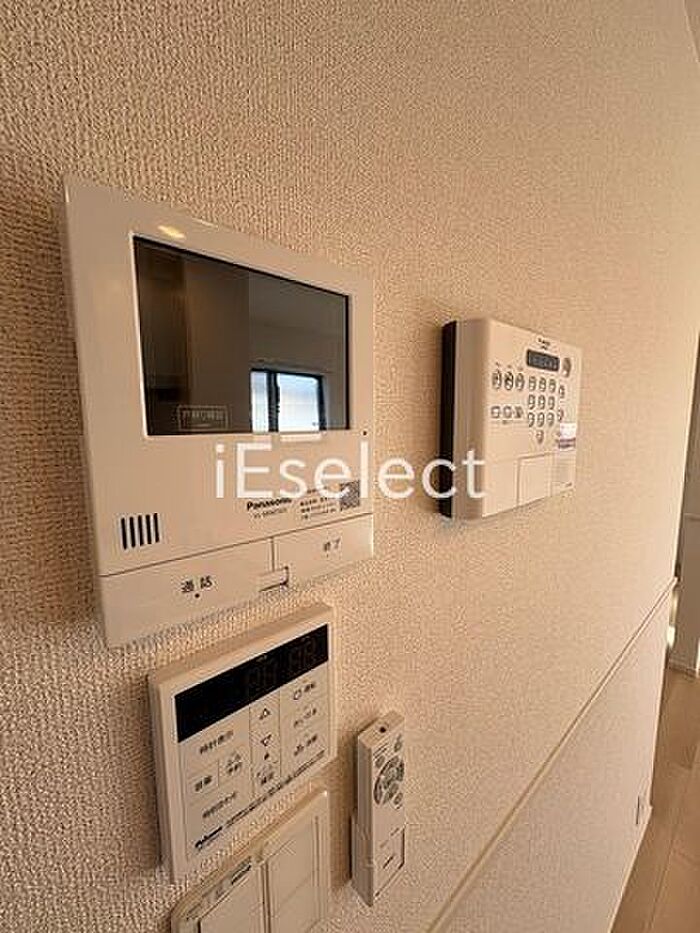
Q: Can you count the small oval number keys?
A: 10